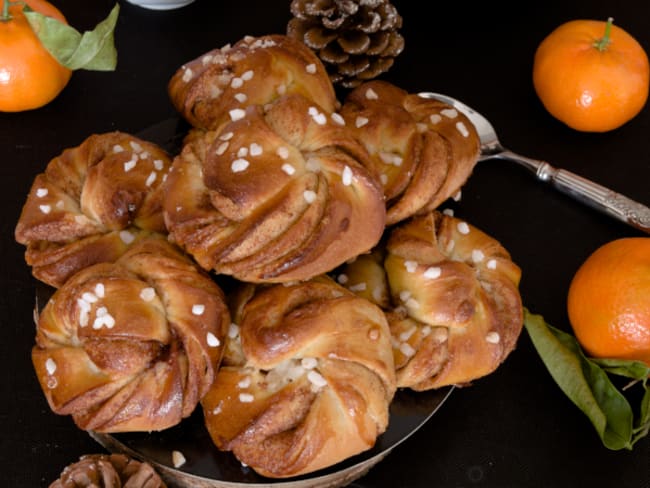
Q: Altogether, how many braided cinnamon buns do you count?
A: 7